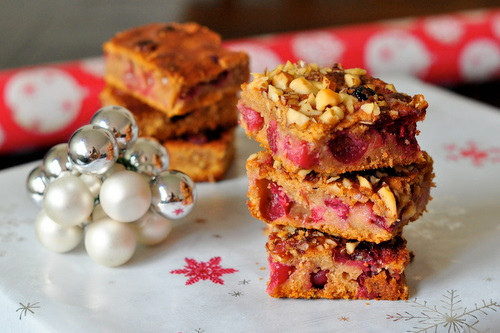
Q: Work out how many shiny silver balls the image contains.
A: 6